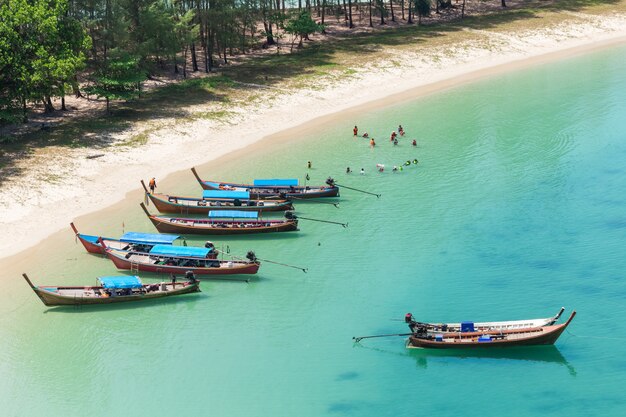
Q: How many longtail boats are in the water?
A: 8